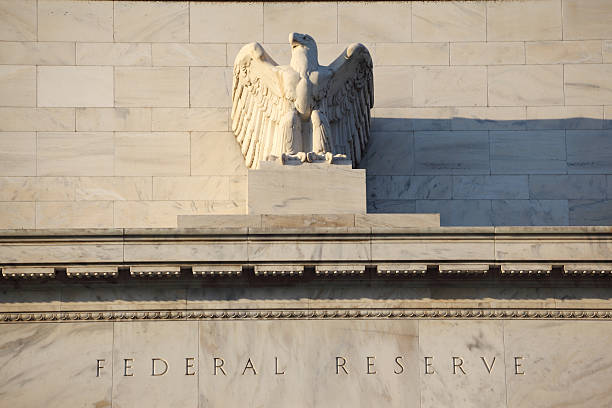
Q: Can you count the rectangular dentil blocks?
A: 10